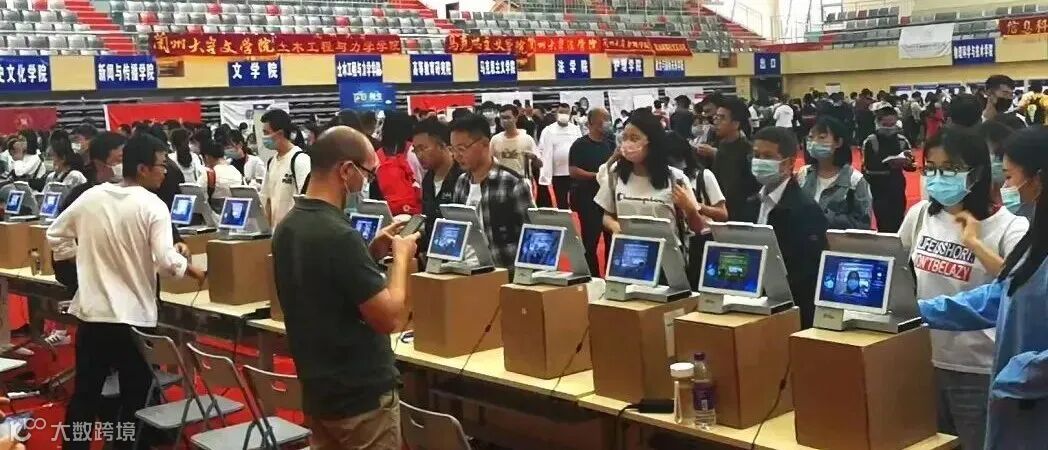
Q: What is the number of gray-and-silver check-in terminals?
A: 10